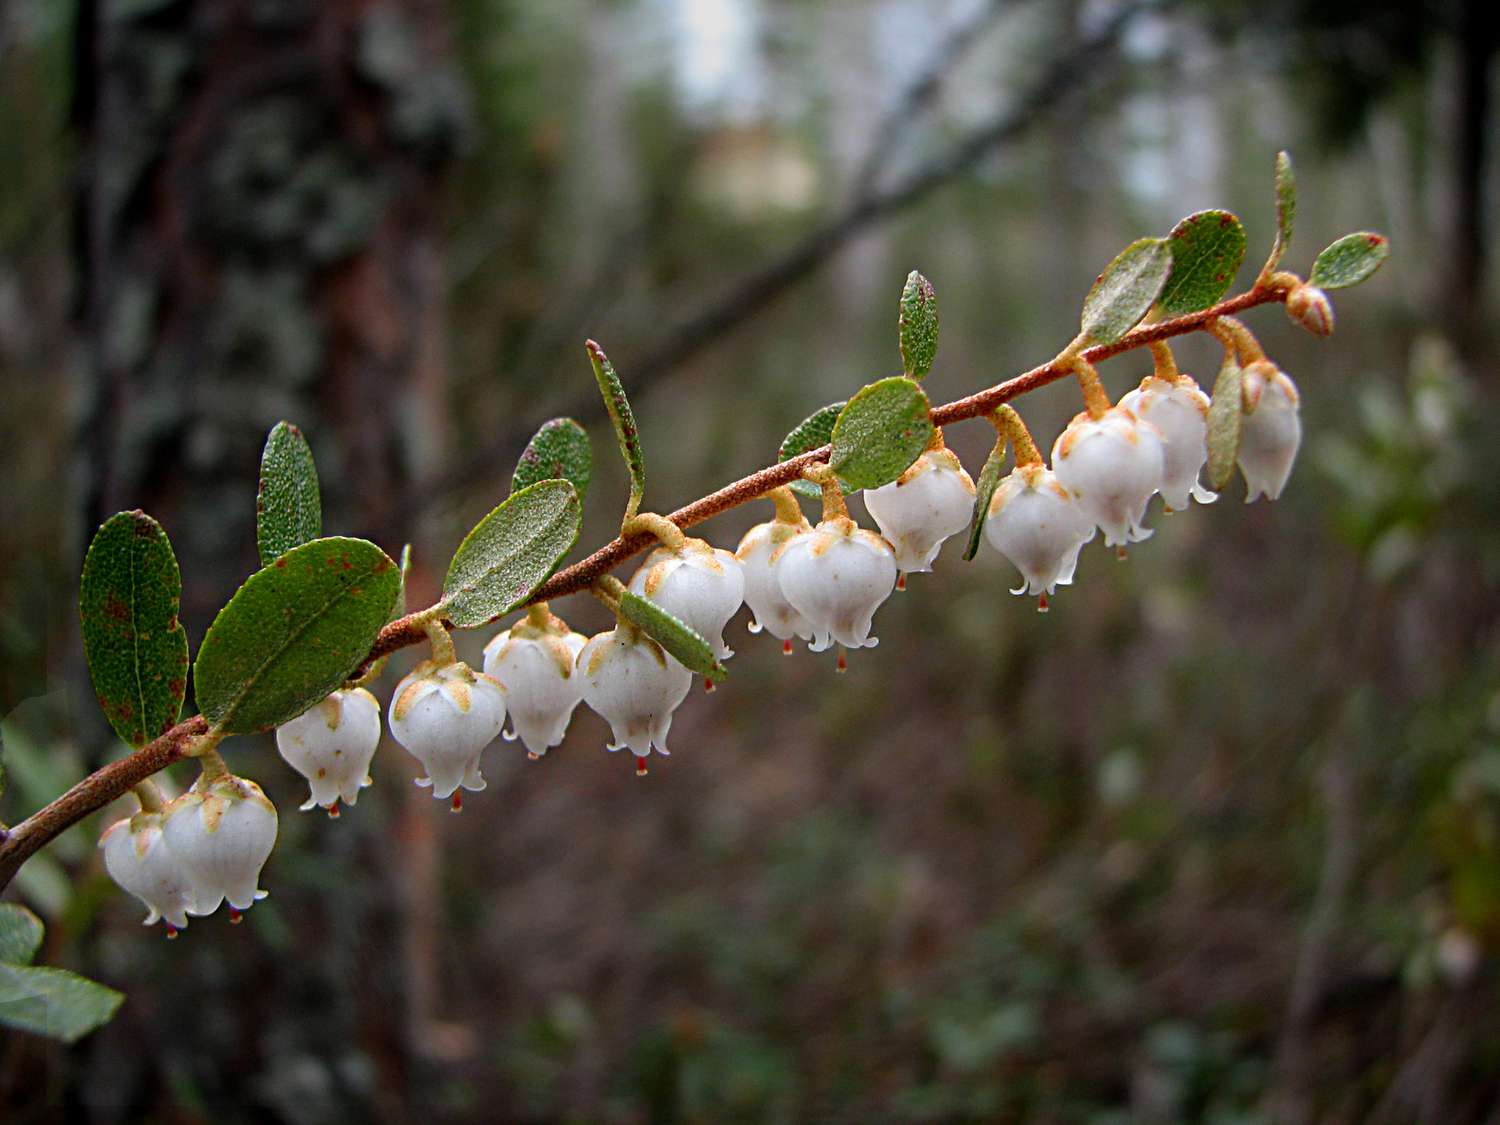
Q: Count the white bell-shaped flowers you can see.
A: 14